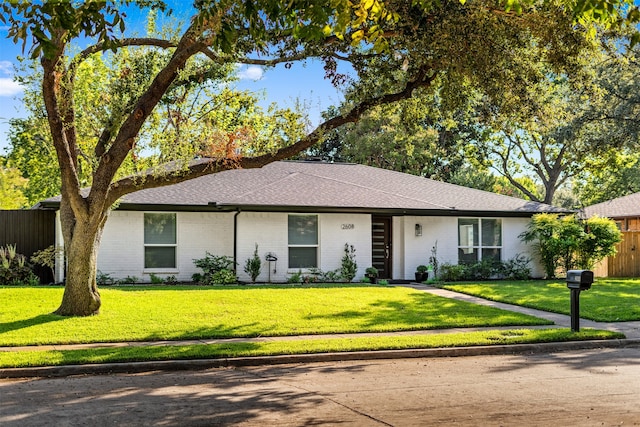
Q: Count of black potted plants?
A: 2